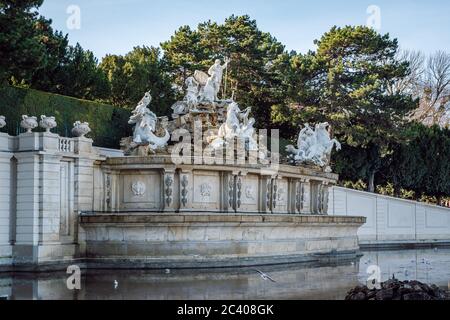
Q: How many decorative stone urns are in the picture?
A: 4